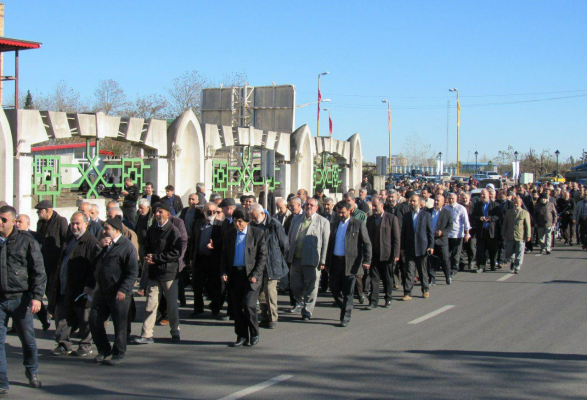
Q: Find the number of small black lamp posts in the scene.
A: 4